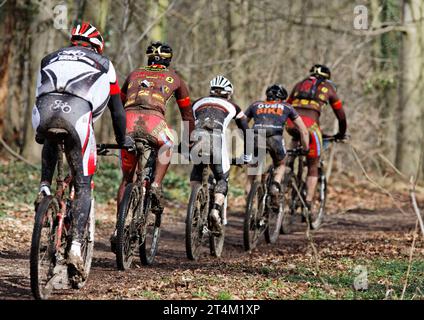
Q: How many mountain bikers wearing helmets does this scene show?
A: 5